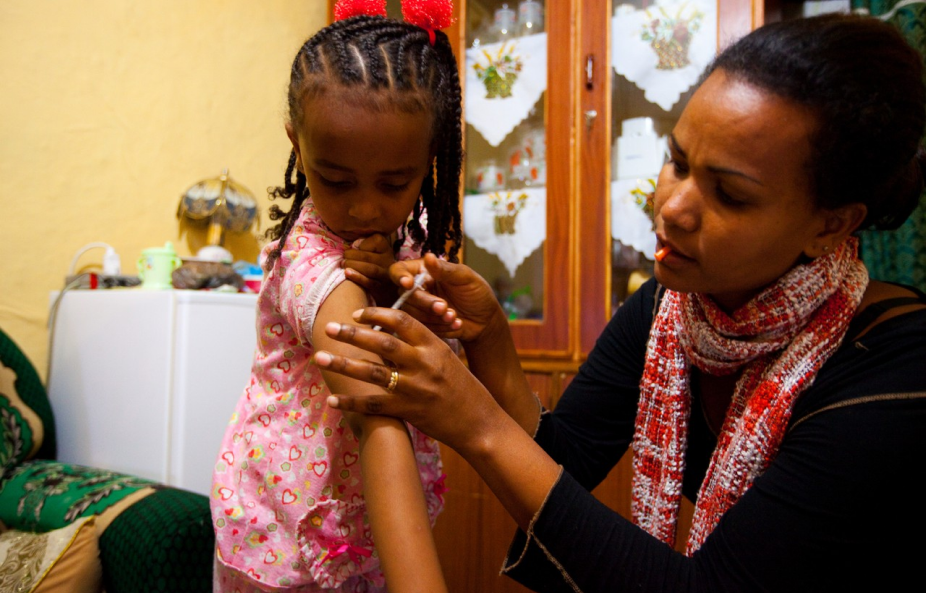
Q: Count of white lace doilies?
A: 4